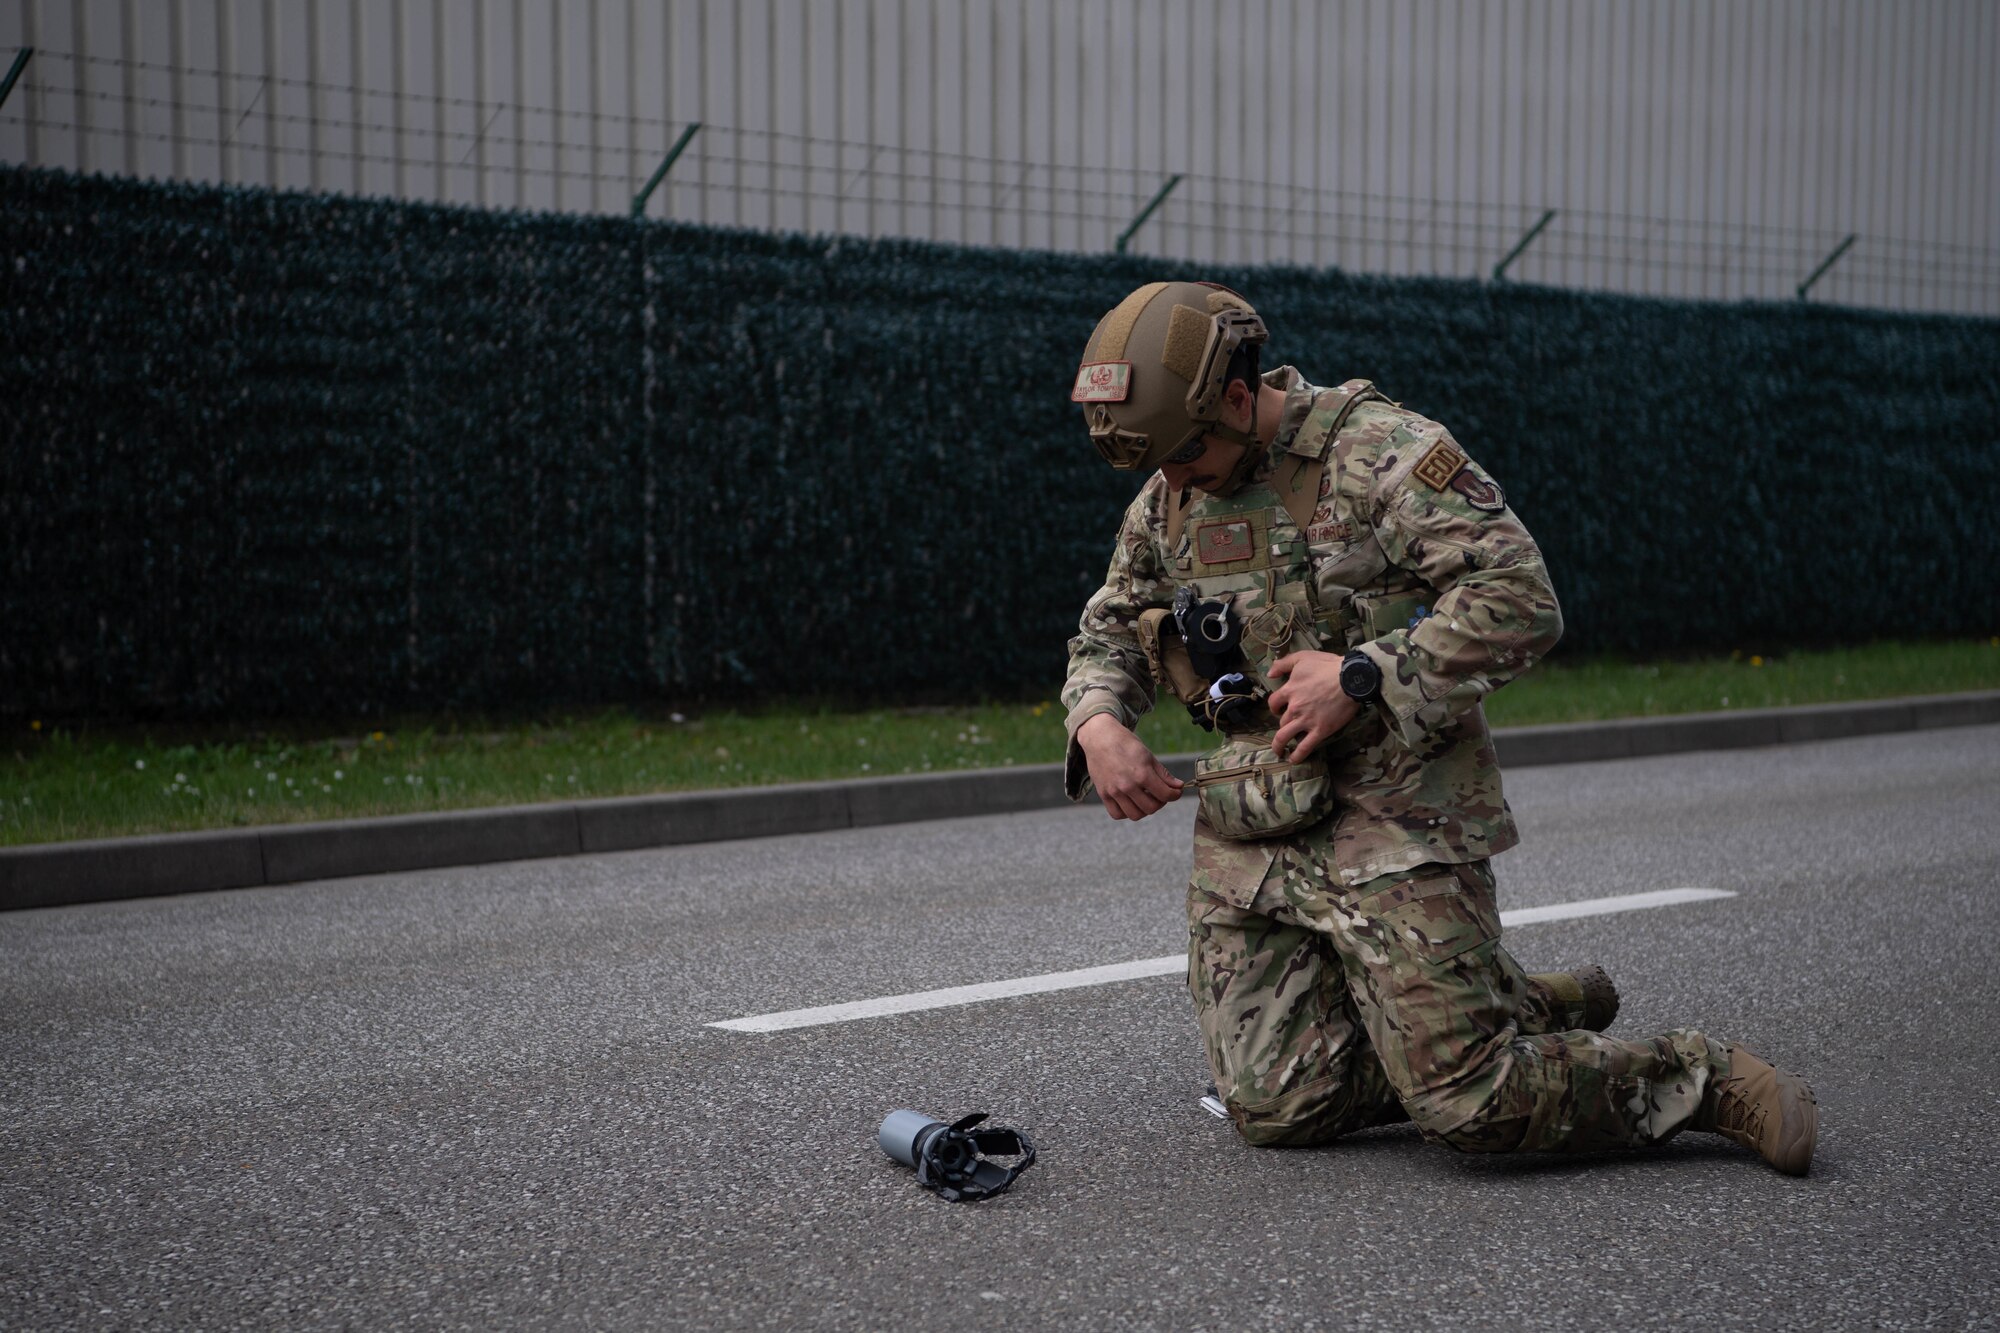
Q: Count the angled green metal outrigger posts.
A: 5